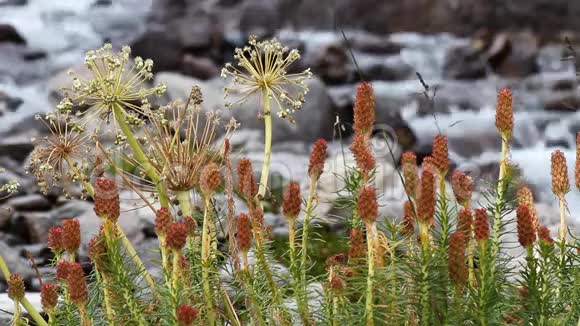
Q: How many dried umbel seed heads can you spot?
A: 4